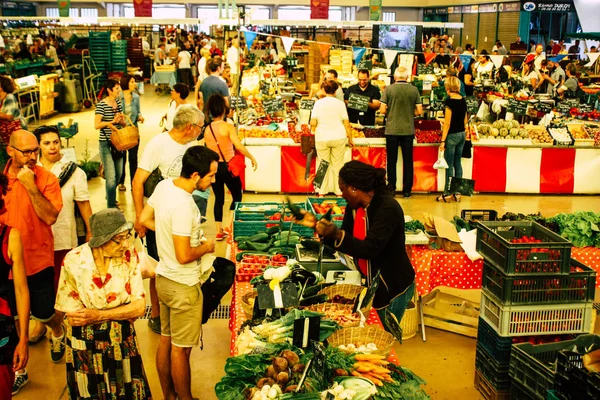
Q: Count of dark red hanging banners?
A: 2